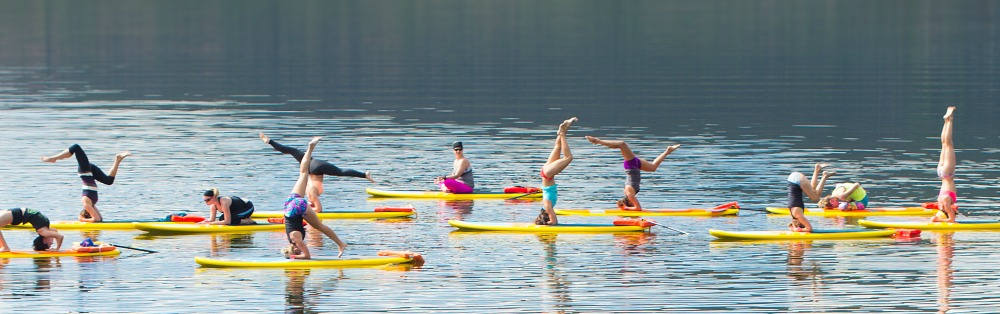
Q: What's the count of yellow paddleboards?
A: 11